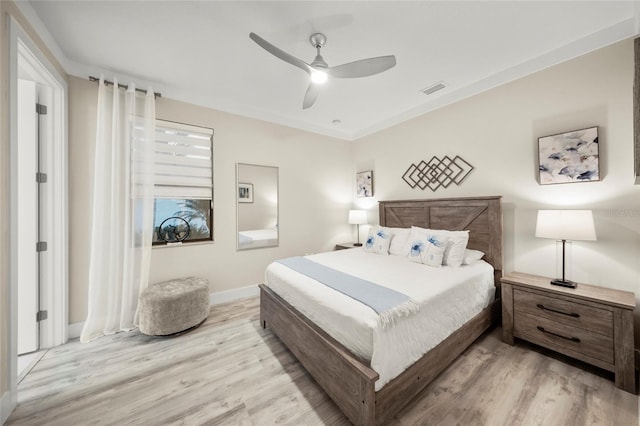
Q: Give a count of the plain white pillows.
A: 3